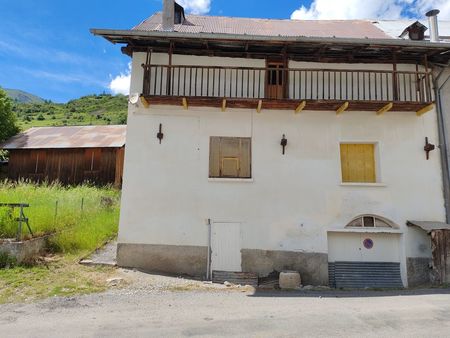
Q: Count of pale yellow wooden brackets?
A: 8